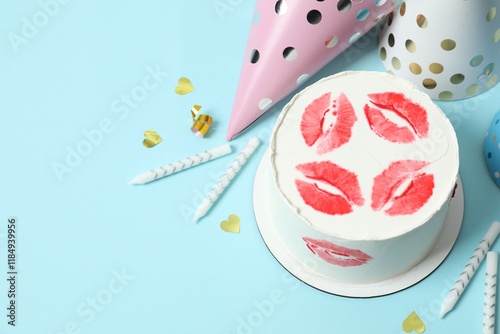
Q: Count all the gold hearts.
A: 4